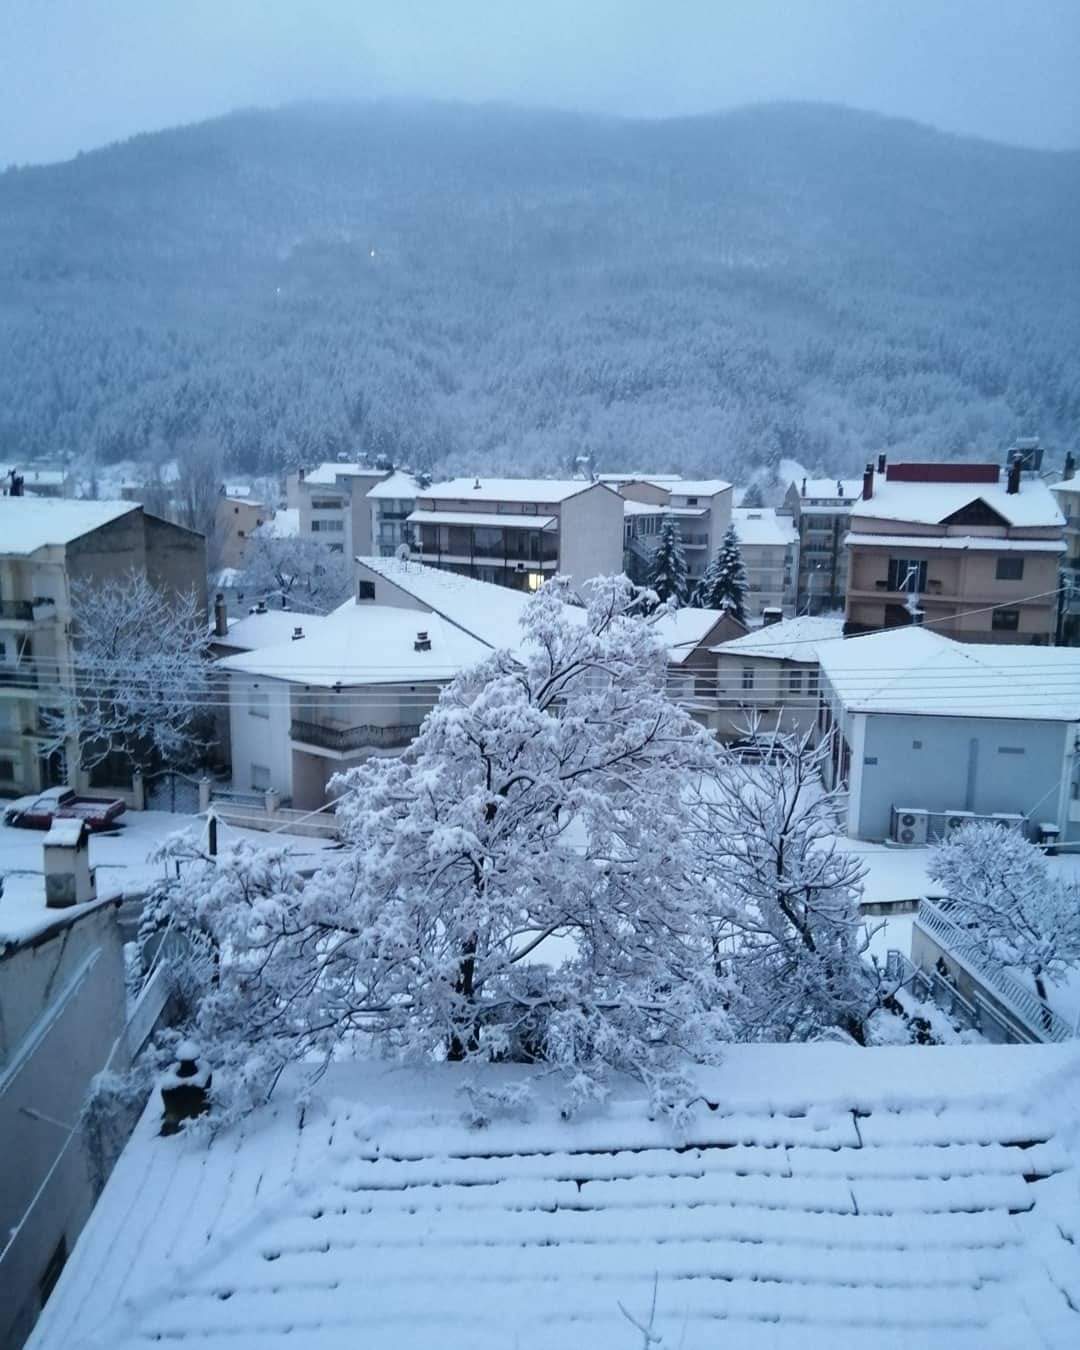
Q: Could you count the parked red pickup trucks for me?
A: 1